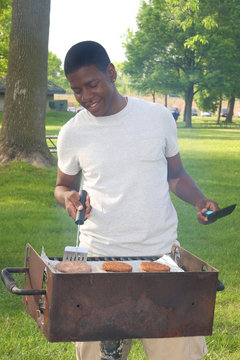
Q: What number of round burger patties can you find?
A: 3